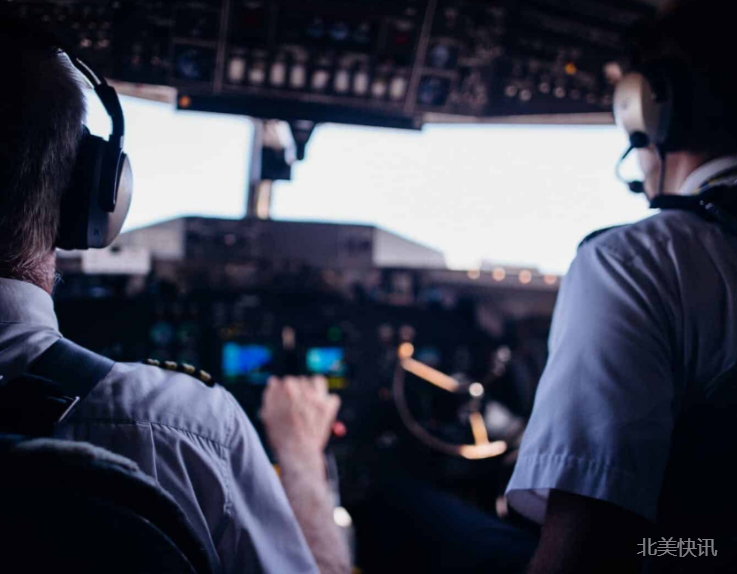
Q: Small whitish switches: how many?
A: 9